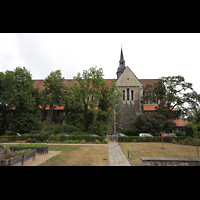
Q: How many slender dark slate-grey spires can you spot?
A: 1